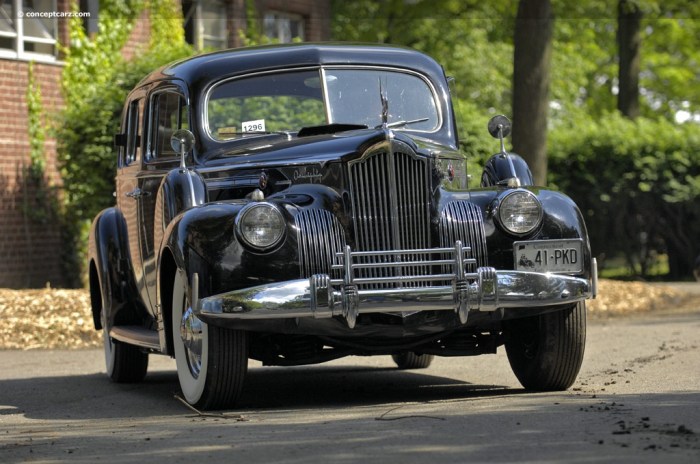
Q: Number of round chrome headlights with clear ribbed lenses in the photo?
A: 2